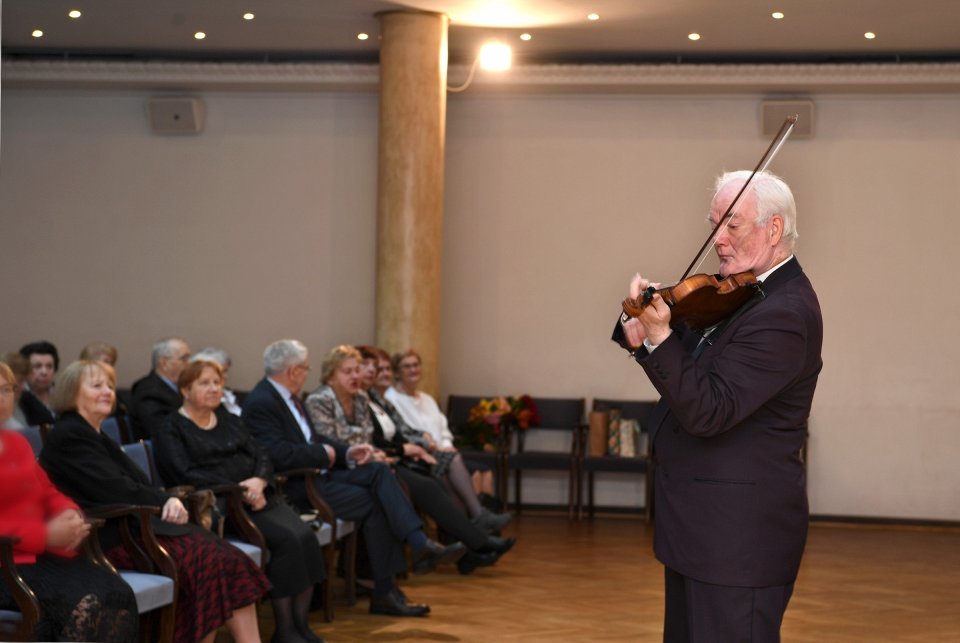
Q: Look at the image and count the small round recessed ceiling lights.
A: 10